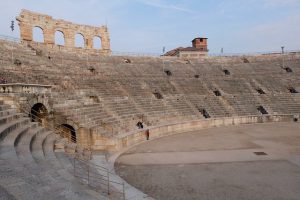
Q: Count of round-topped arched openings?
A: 6